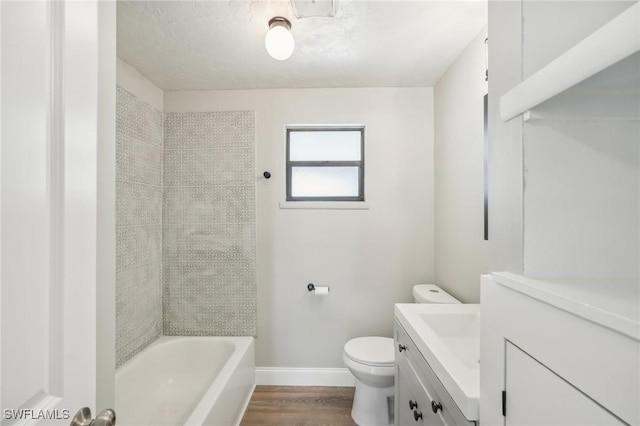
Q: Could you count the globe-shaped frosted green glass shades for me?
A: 0